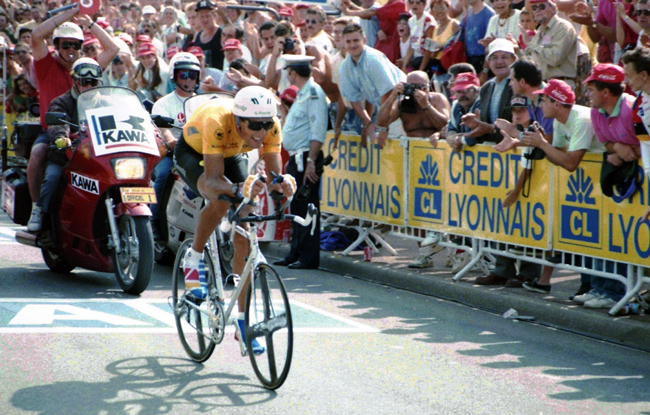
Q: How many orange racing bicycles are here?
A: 0